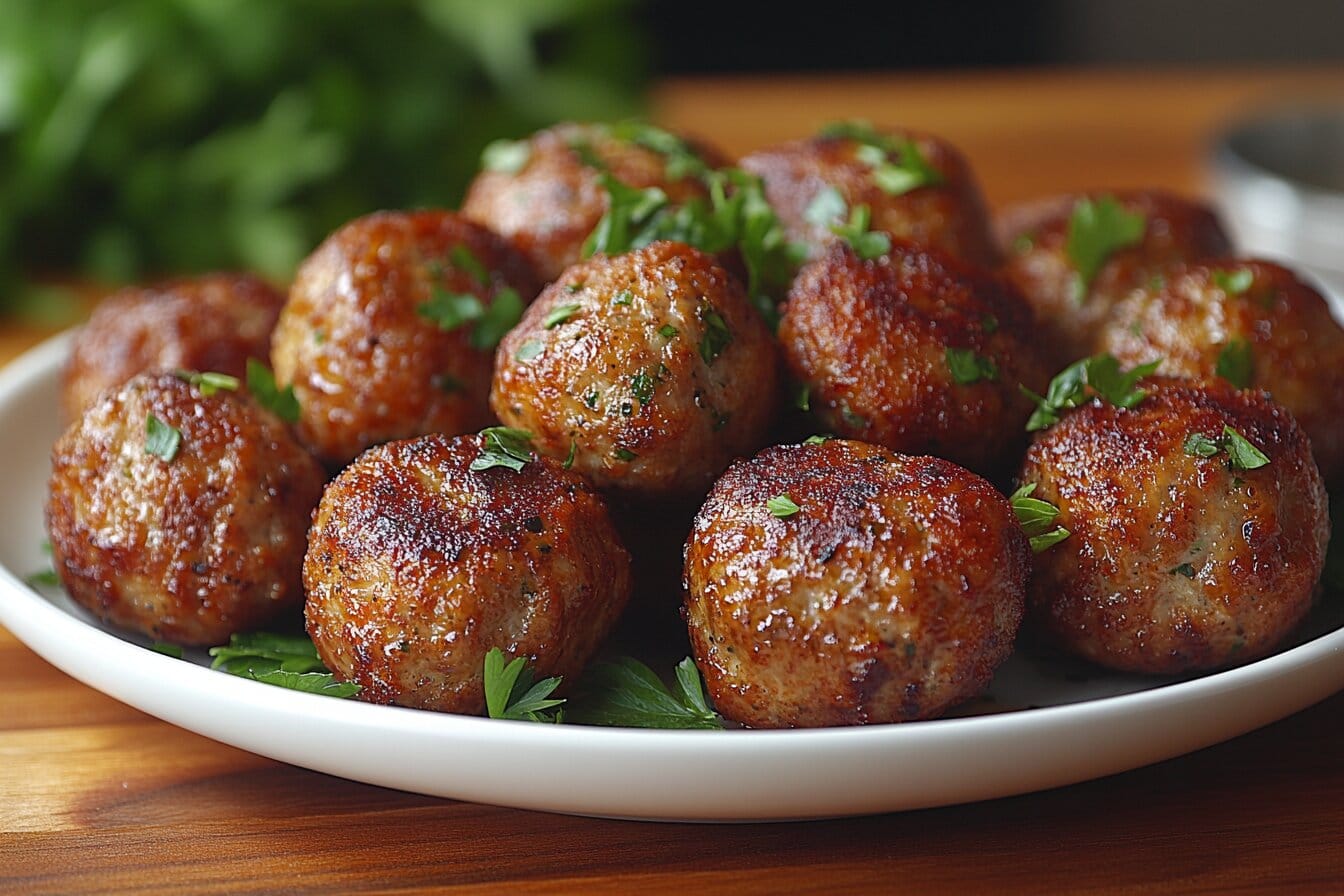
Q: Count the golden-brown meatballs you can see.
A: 12